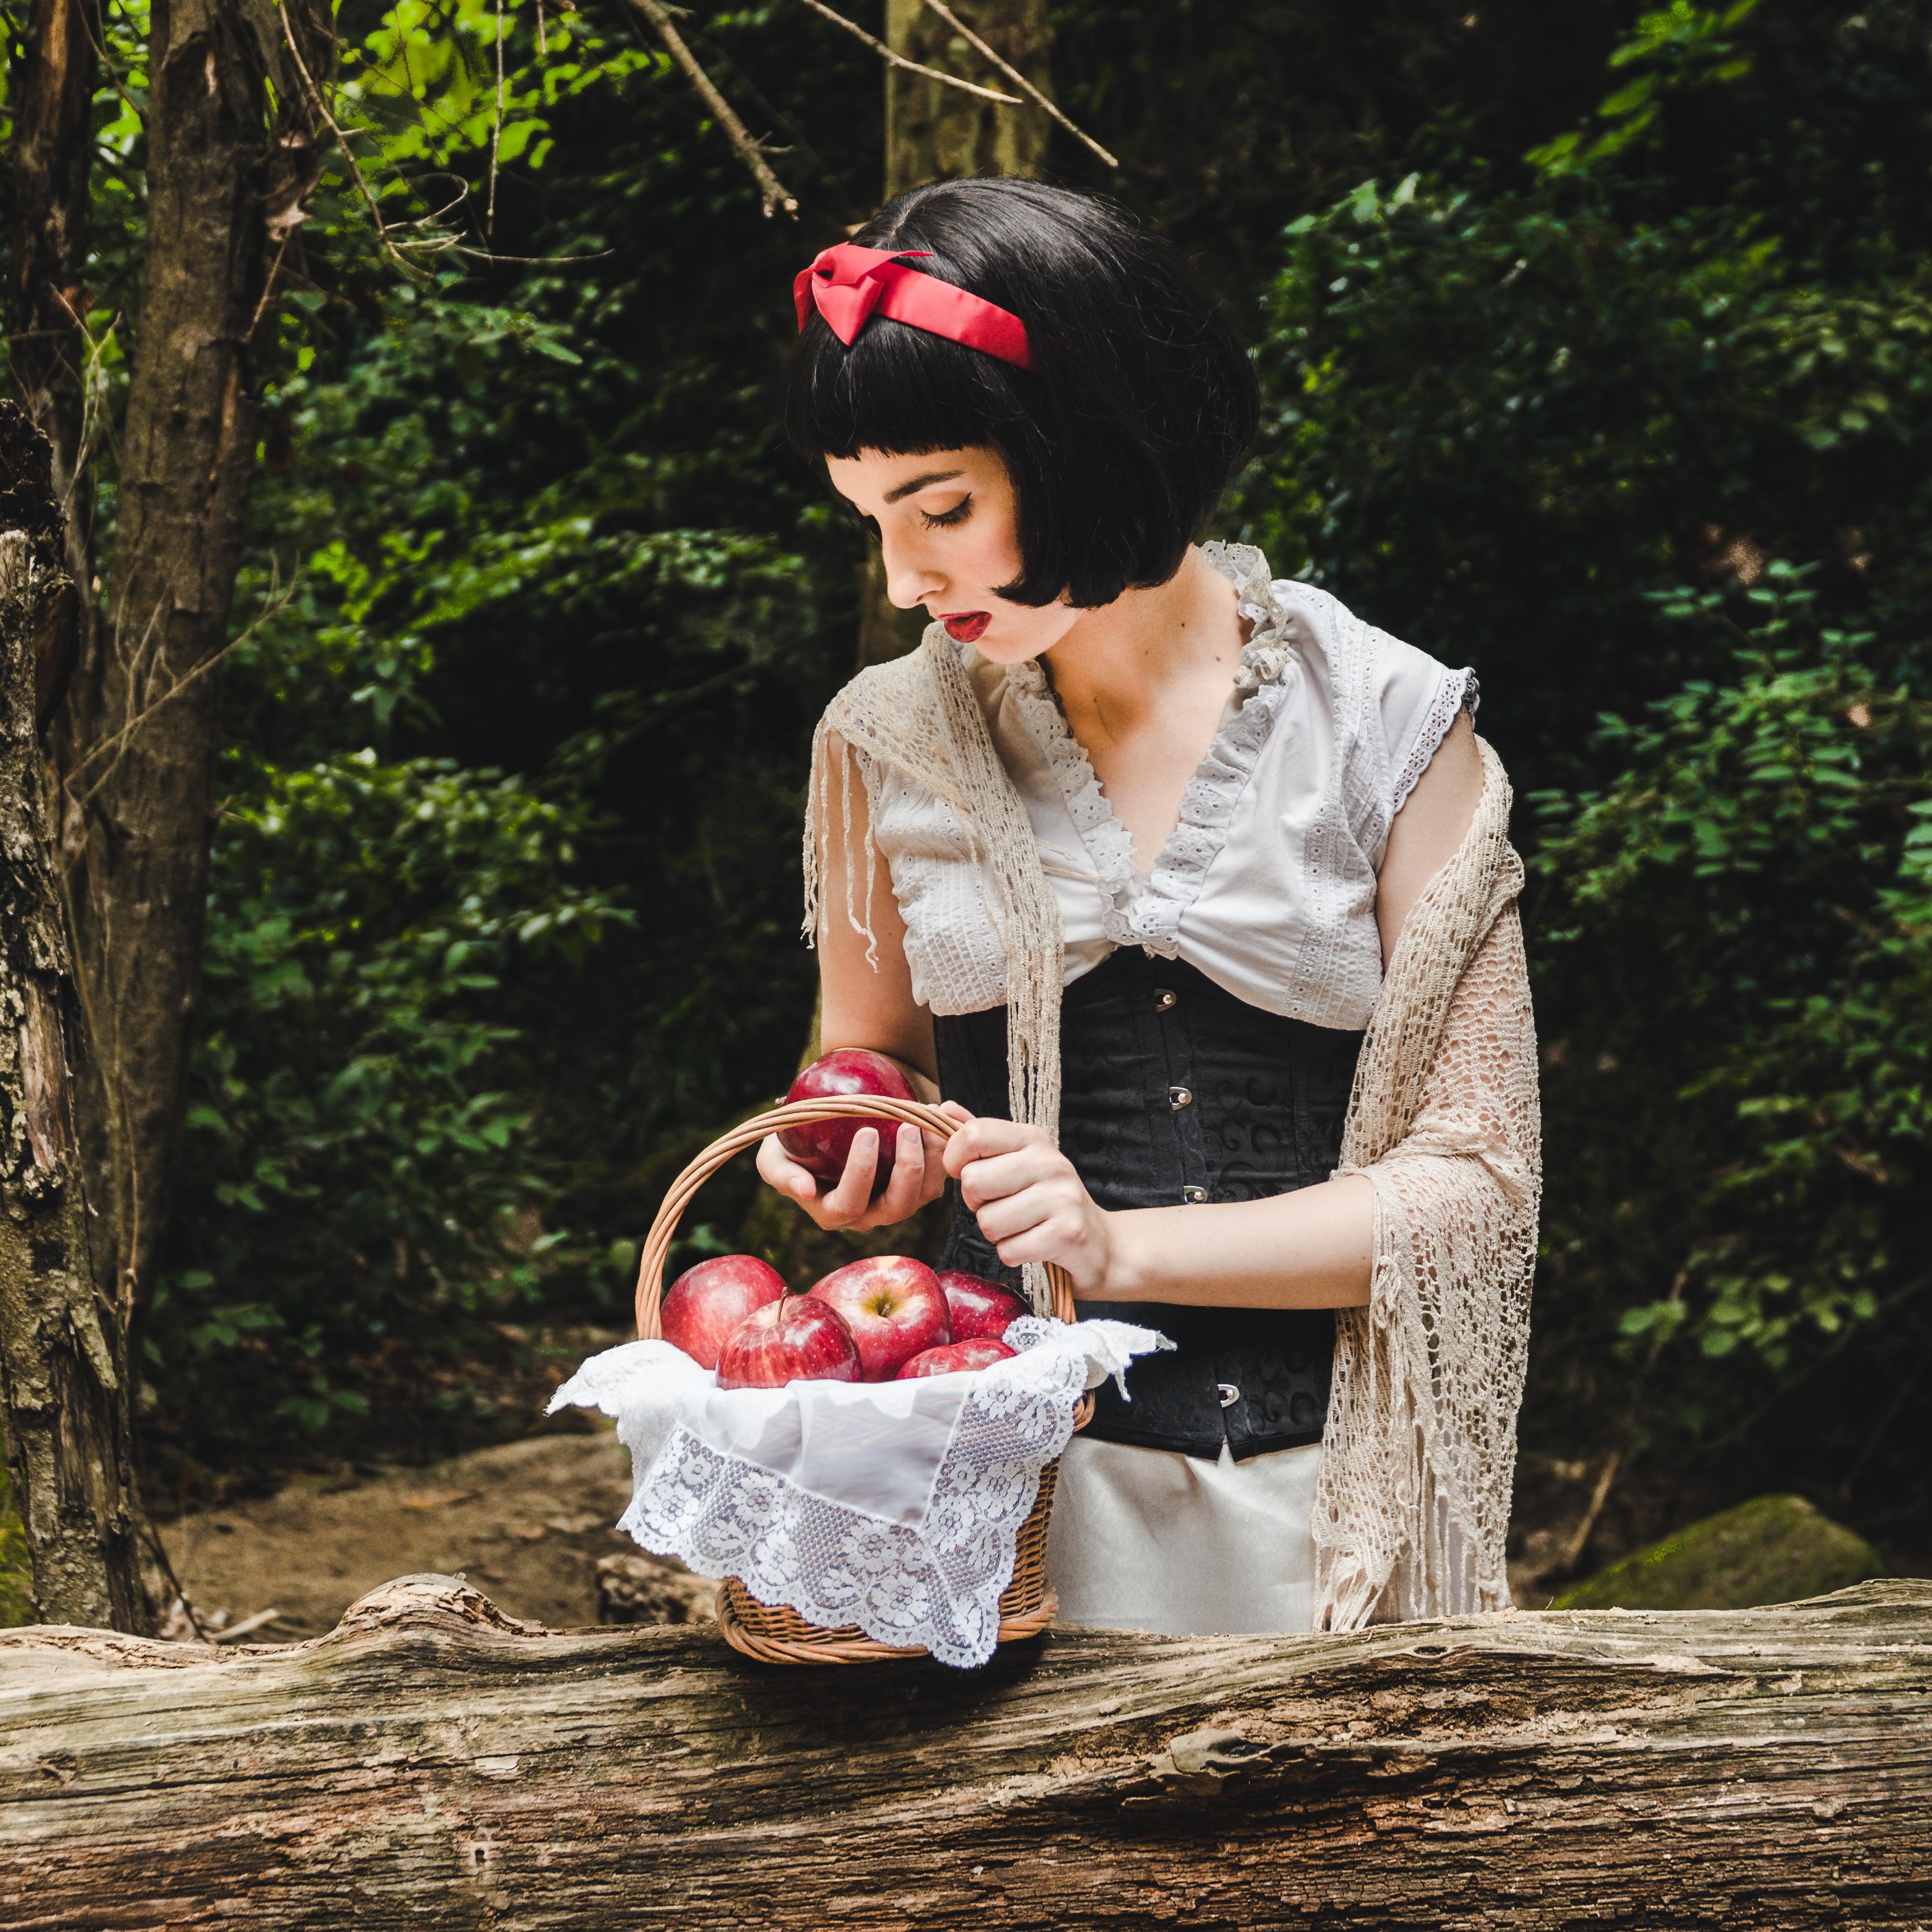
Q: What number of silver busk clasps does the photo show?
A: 4